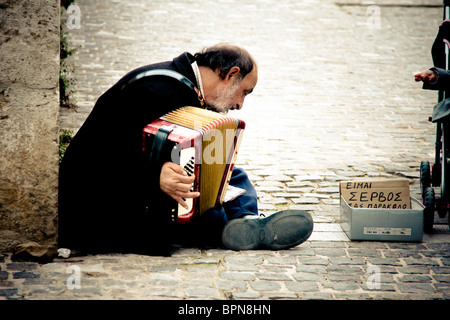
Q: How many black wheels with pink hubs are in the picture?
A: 2